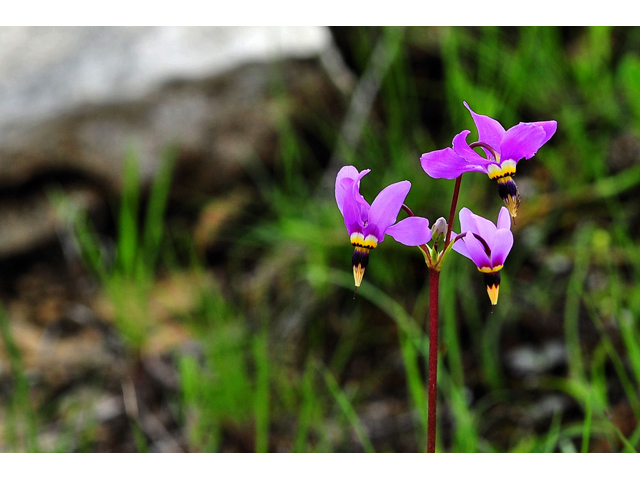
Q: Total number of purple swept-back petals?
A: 15